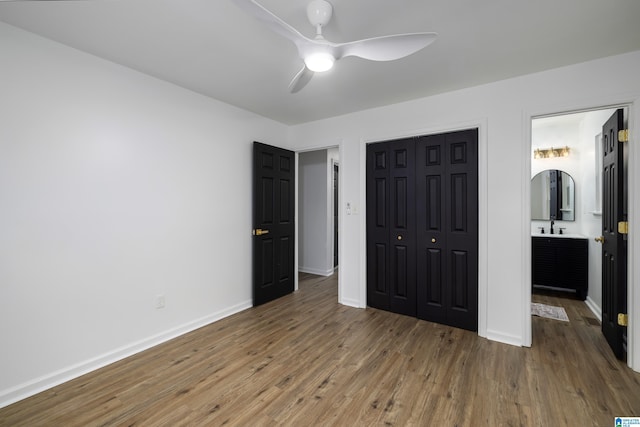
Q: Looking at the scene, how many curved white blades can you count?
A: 3